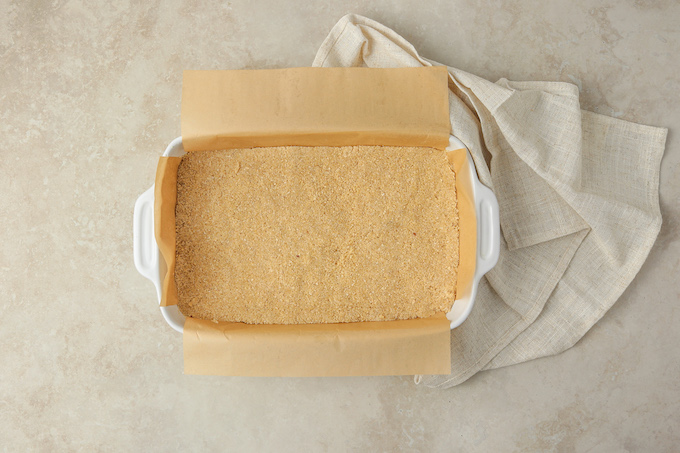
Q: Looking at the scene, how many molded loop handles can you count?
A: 2